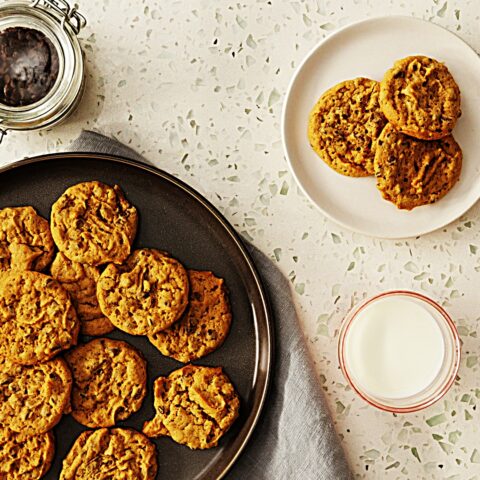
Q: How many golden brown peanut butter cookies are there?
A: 14